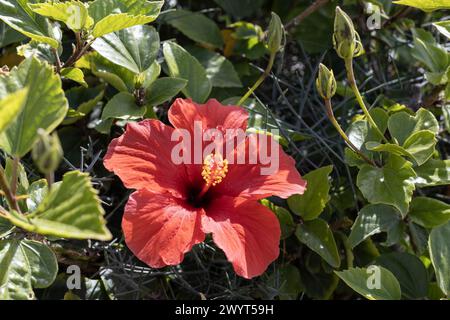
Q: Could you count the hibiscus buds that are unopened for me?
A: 4